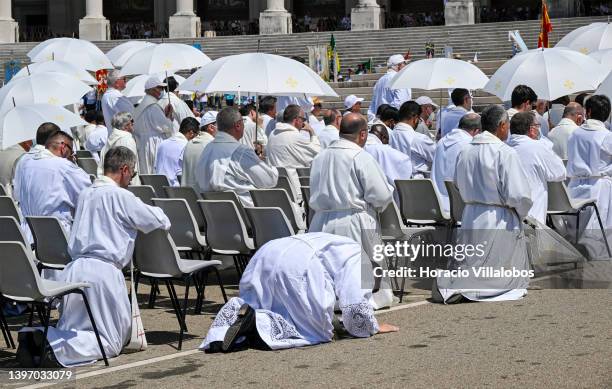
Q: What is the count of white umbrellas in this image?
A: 13